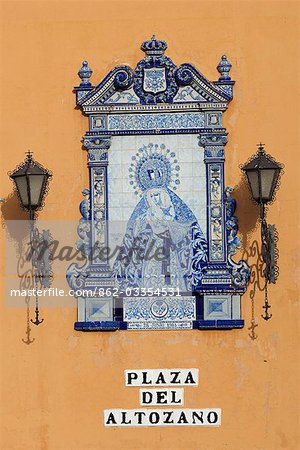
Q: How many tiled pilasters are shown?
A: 2